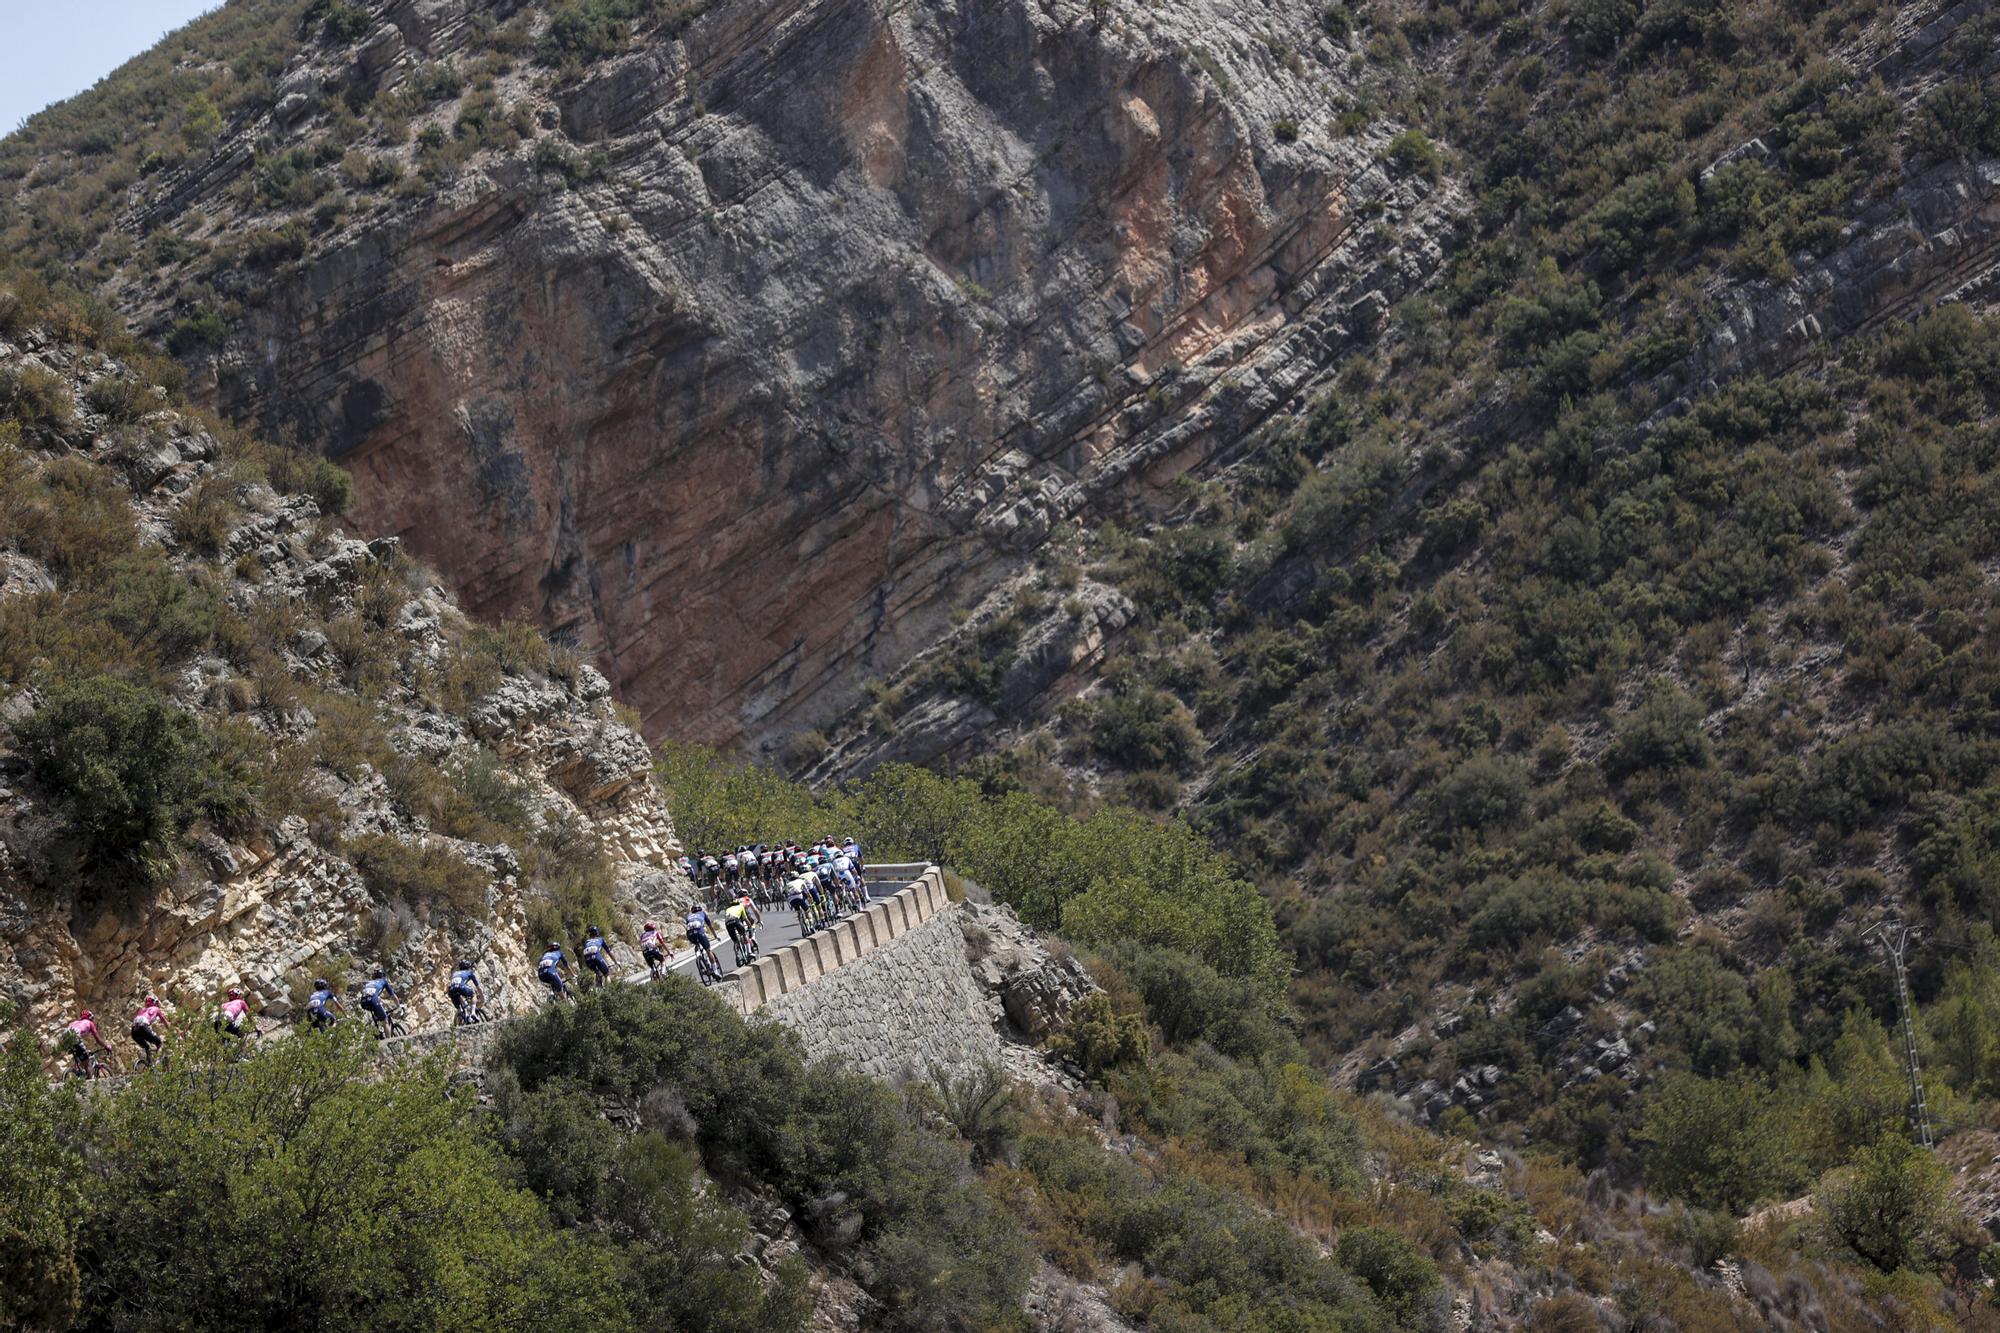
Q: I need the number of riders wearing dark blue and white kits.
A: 6